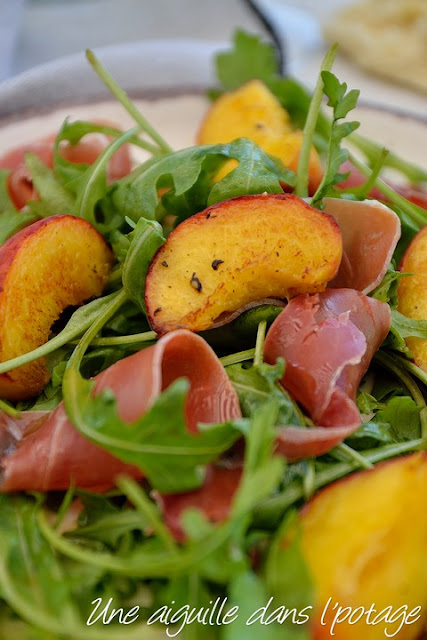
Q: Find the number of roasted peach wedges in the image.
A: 5